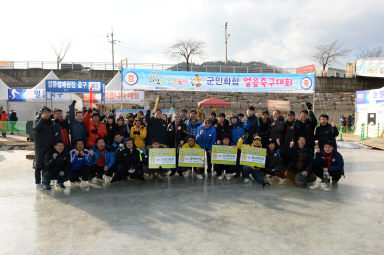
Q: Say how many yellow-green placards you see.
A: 4